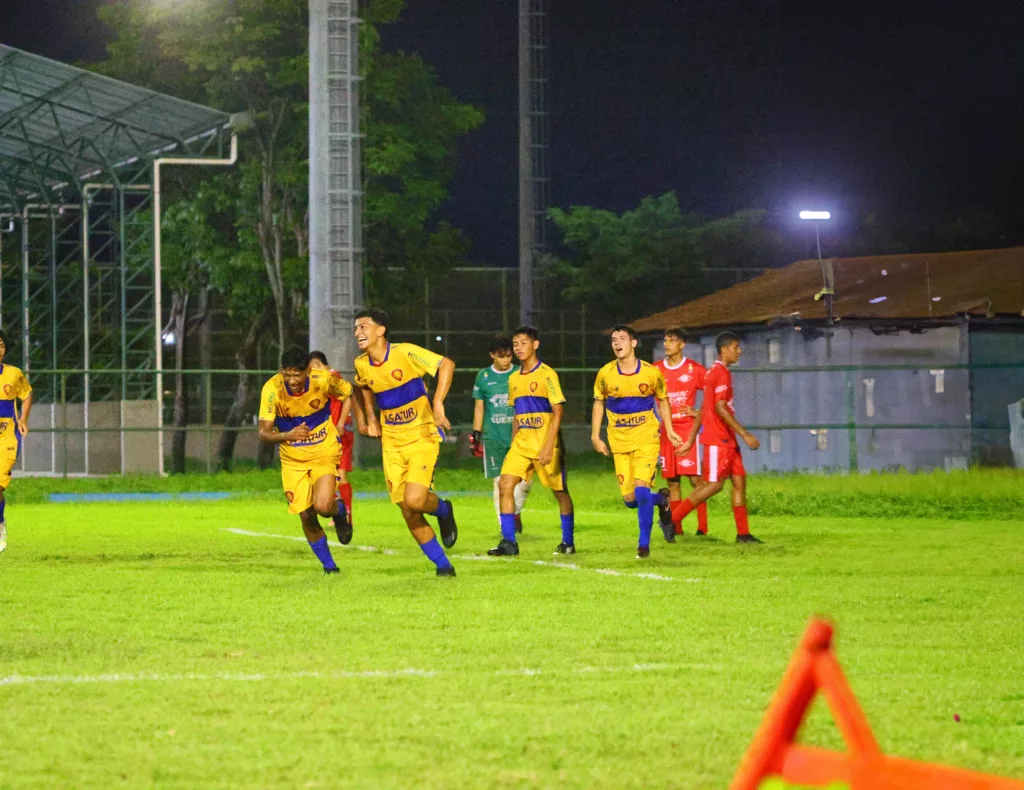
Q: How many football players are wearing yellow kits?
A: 5